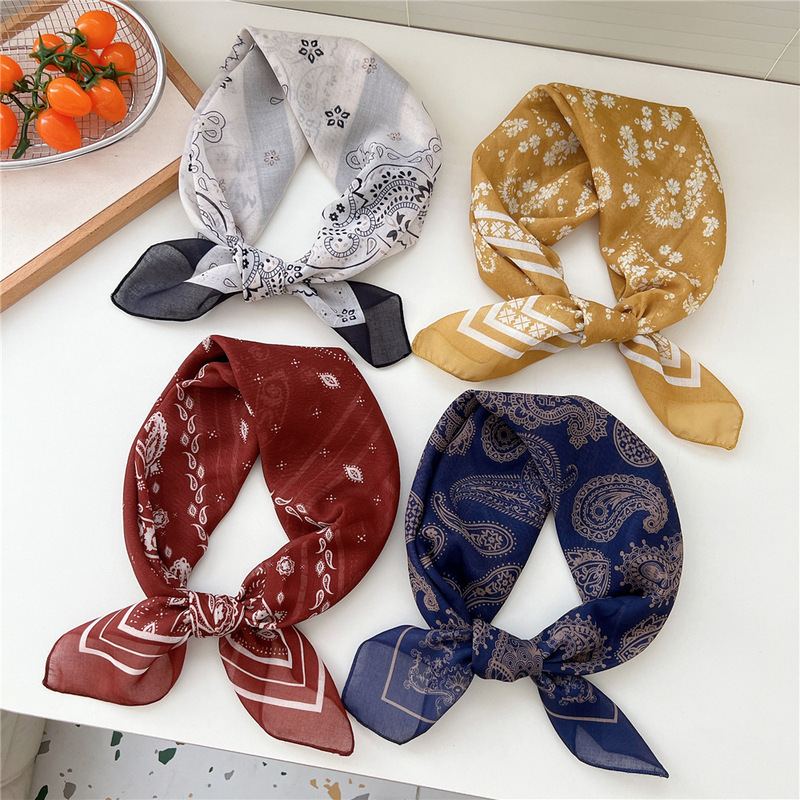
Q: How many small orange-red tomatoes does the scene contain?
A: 9